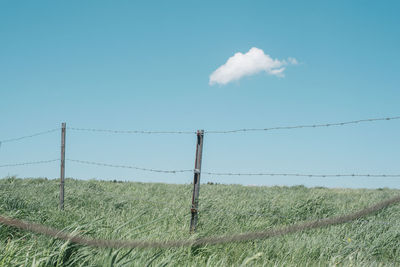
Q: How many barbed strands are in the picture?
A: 2